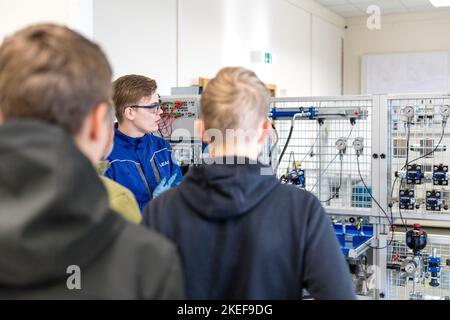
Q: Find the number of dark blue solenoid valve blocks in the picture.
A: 4